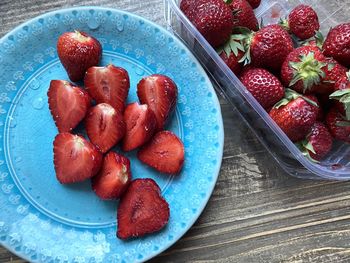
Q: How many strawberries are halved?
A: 9